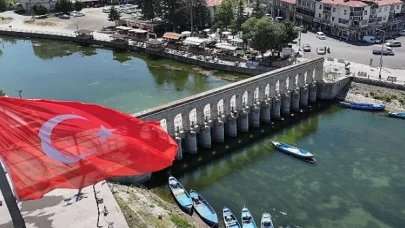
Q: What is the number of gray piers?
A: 13